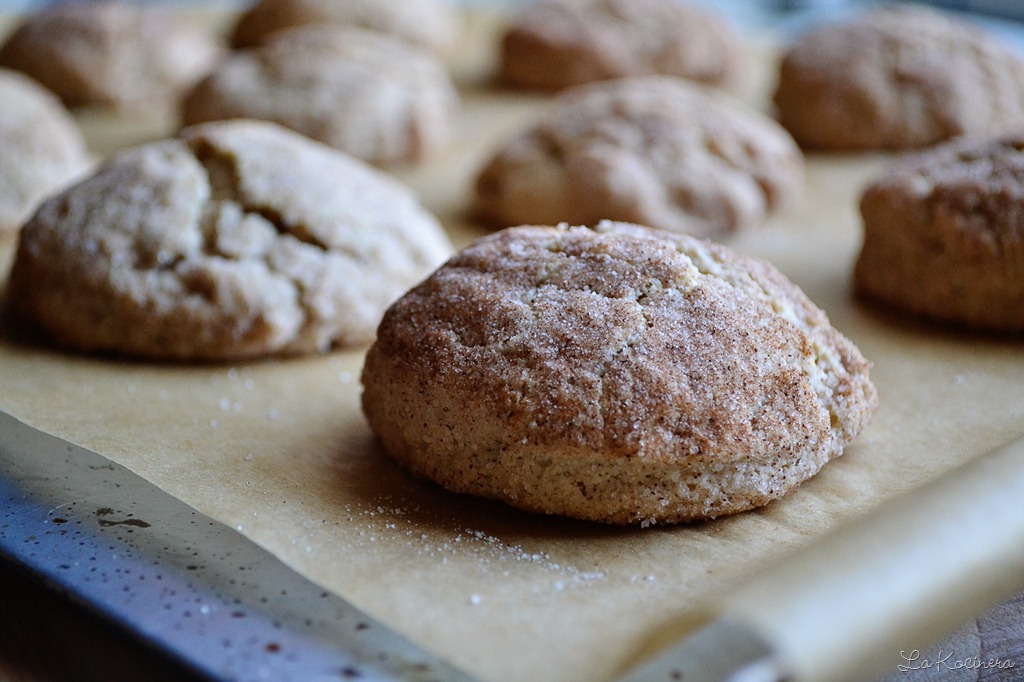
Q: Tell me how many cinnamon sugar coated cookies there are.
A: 10